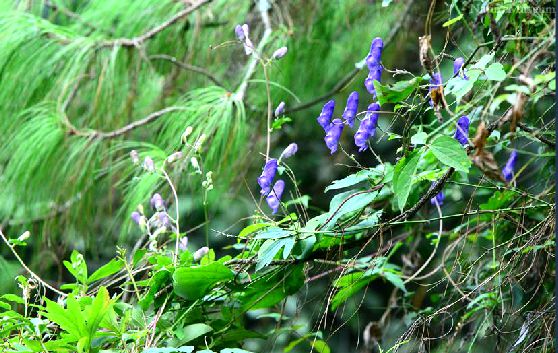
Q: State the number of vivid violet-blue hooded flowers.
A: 14